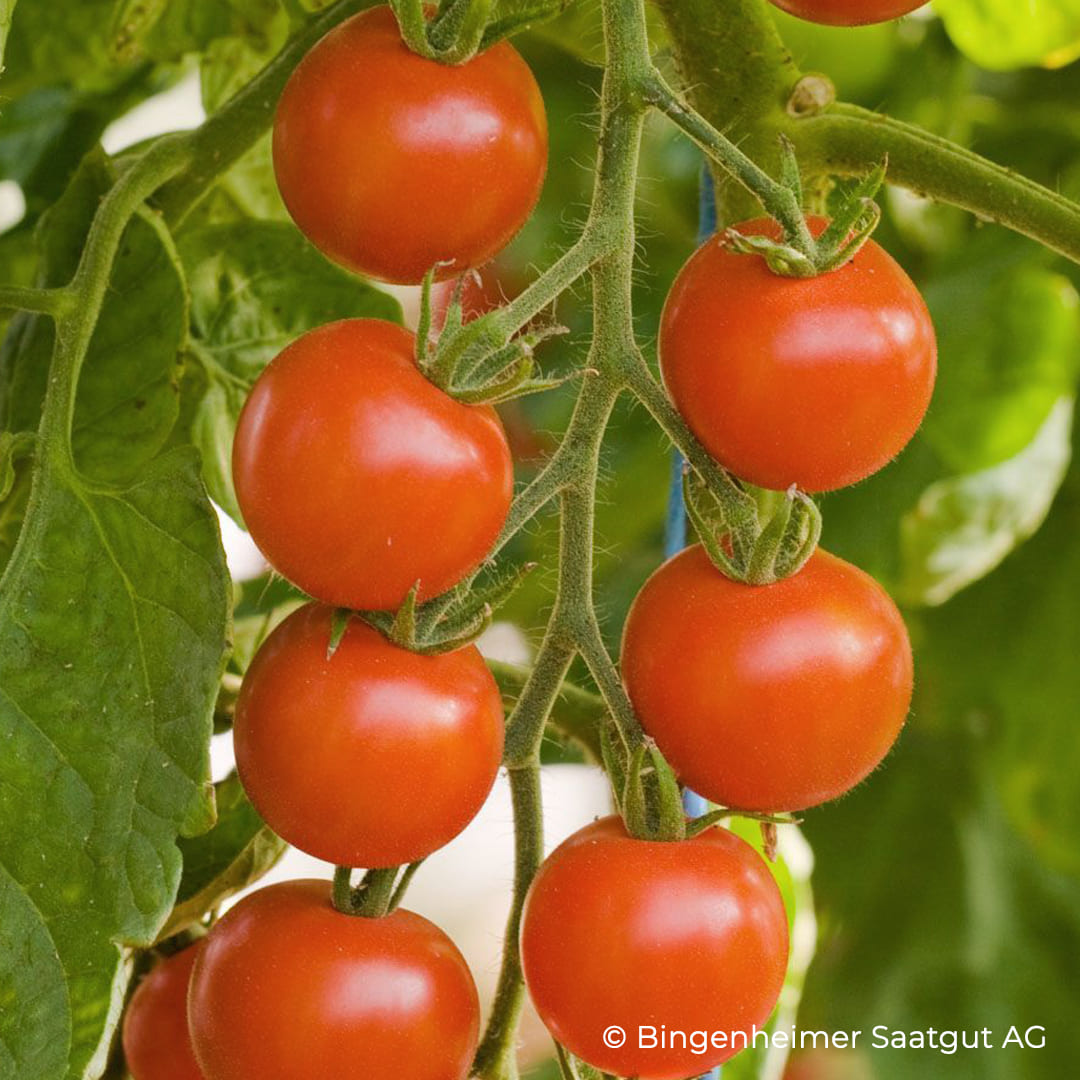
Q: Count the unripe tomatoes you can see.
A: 0